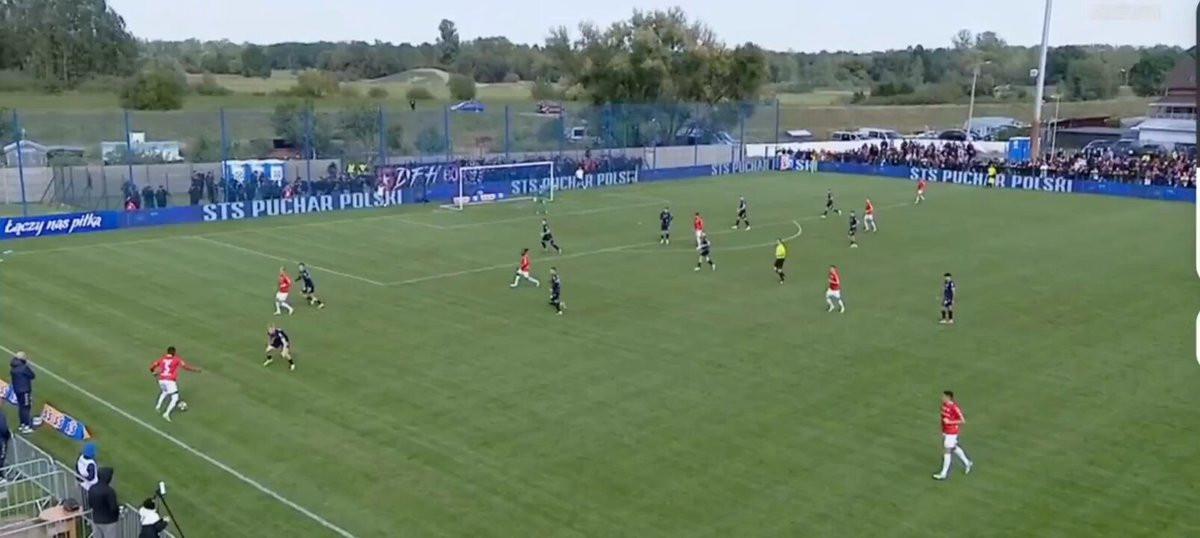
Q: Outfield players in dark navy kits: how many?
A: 10